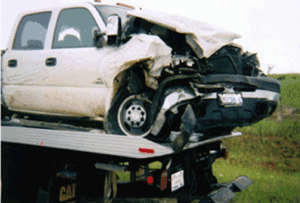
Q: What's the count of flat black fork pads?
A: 2